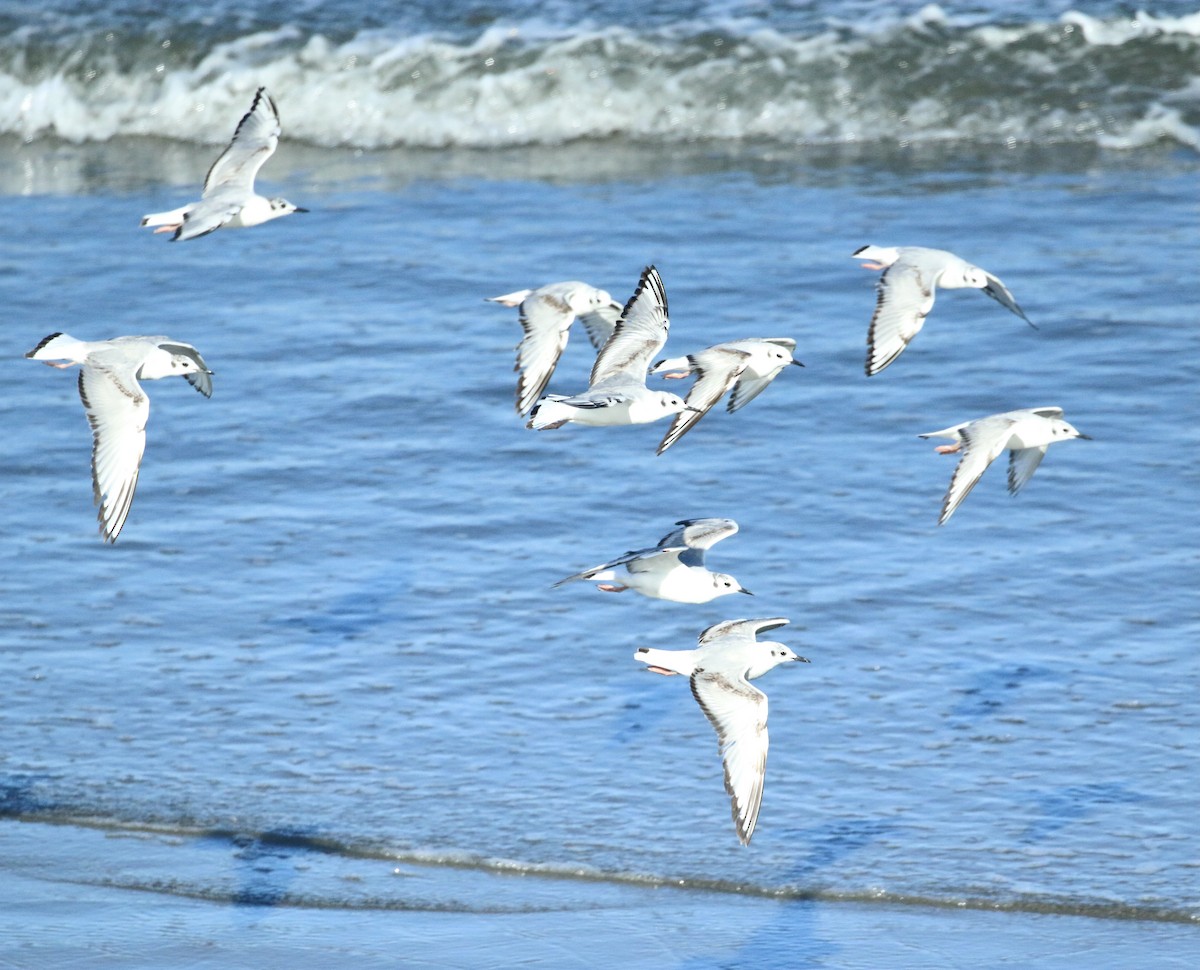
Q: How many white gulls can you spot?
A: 9